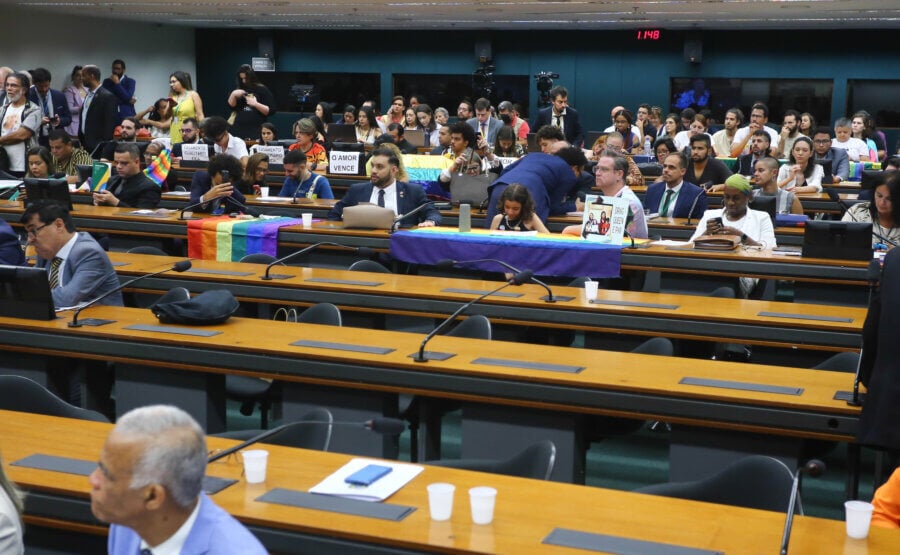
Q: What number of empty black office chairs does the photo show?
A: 14